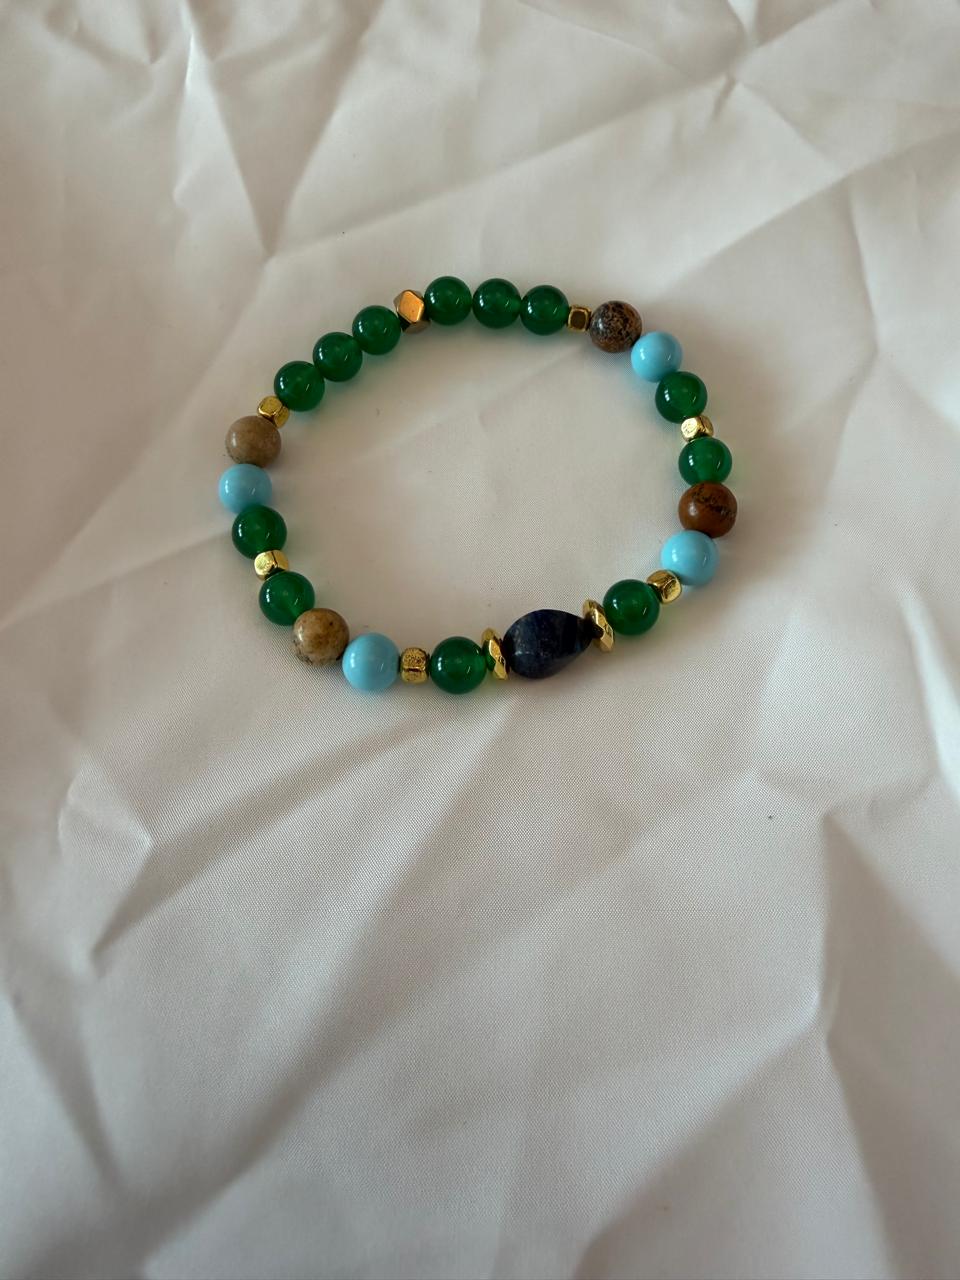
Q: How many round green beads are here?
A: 12